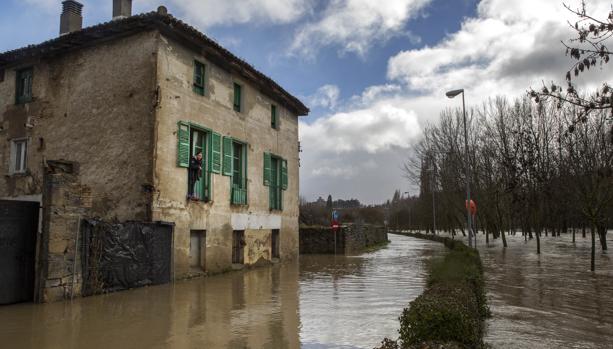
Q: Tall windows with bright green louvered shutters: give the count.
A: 3